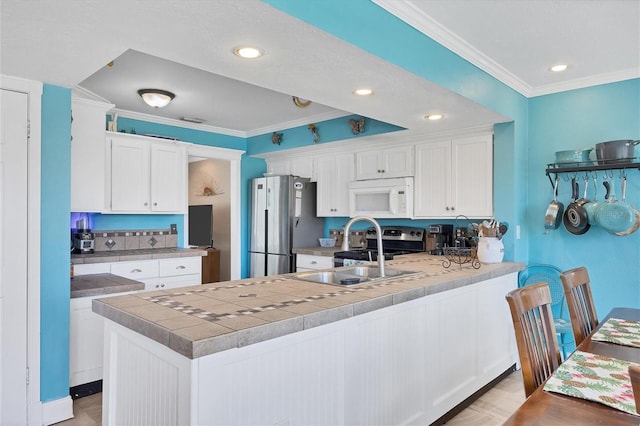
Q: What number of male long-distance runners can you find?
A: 0